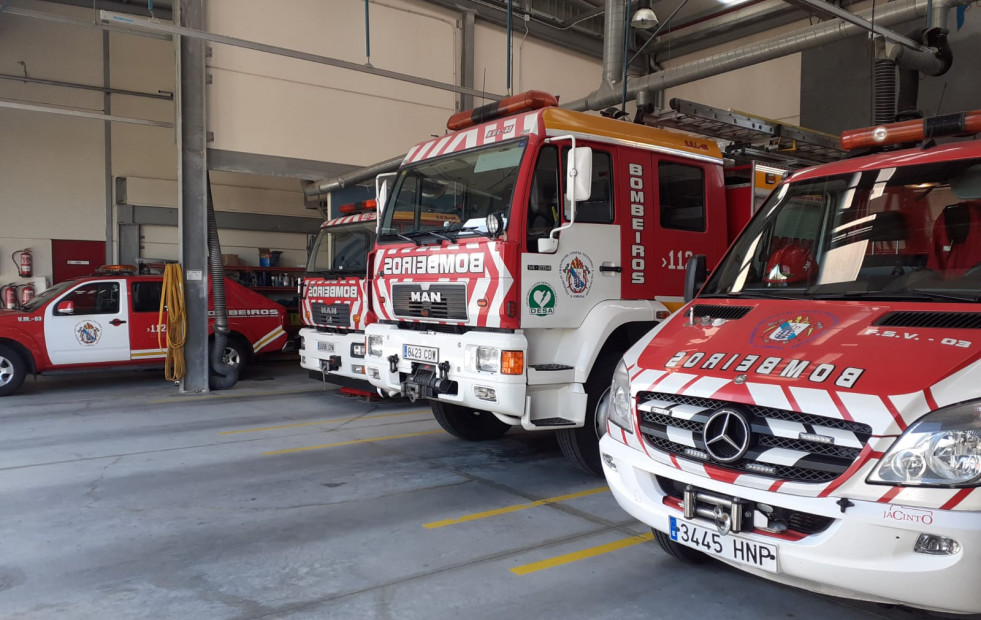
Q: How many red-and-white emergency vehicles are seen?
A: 4